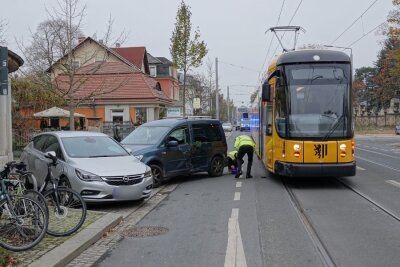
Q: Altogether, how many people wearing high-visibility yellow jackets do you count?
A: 2